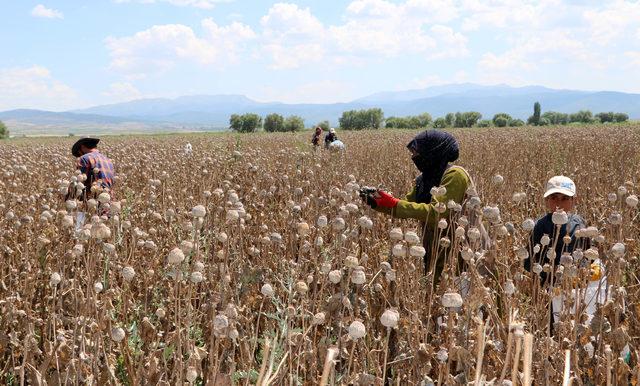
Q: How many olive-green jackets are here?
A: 1